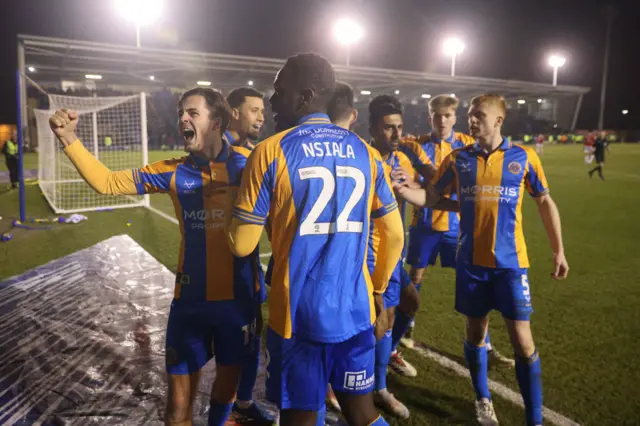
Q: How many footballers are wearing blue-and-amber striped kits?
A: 7